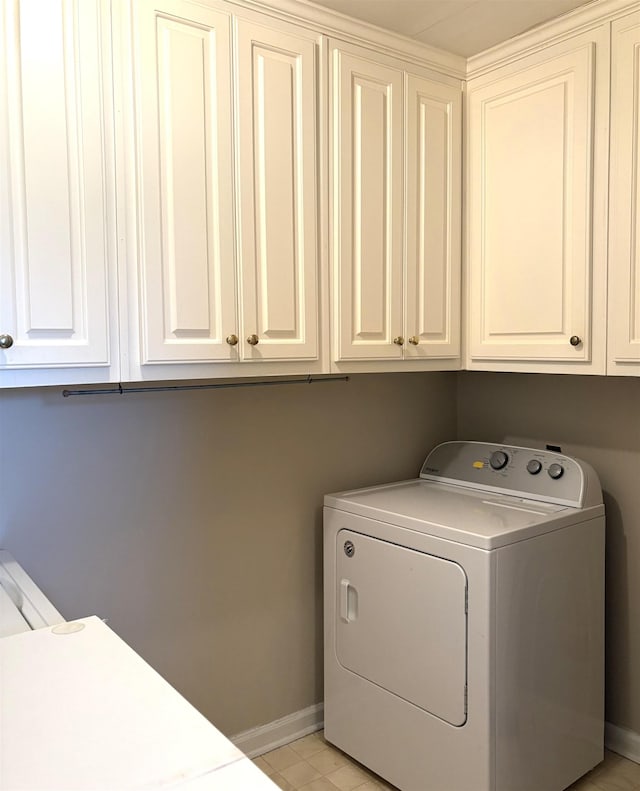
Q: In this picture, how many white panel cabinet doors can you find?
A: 7